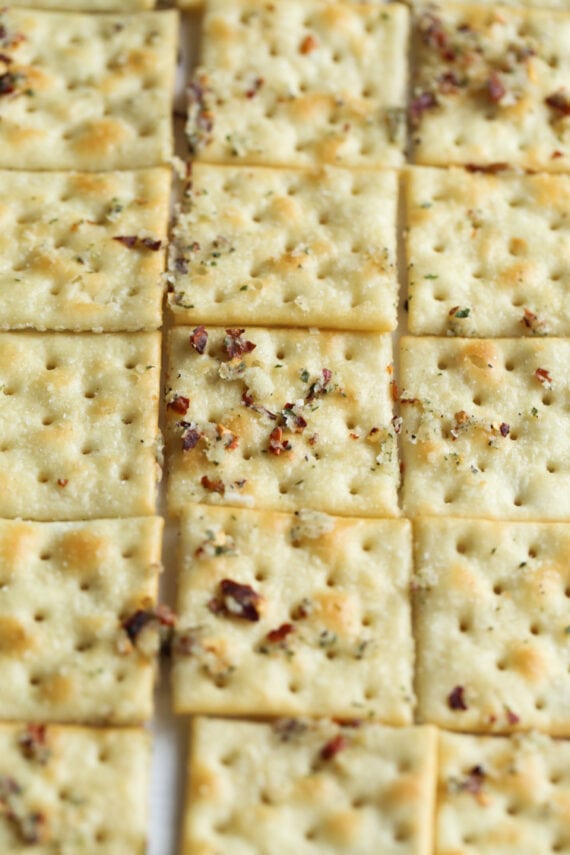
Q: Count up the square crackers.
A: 15